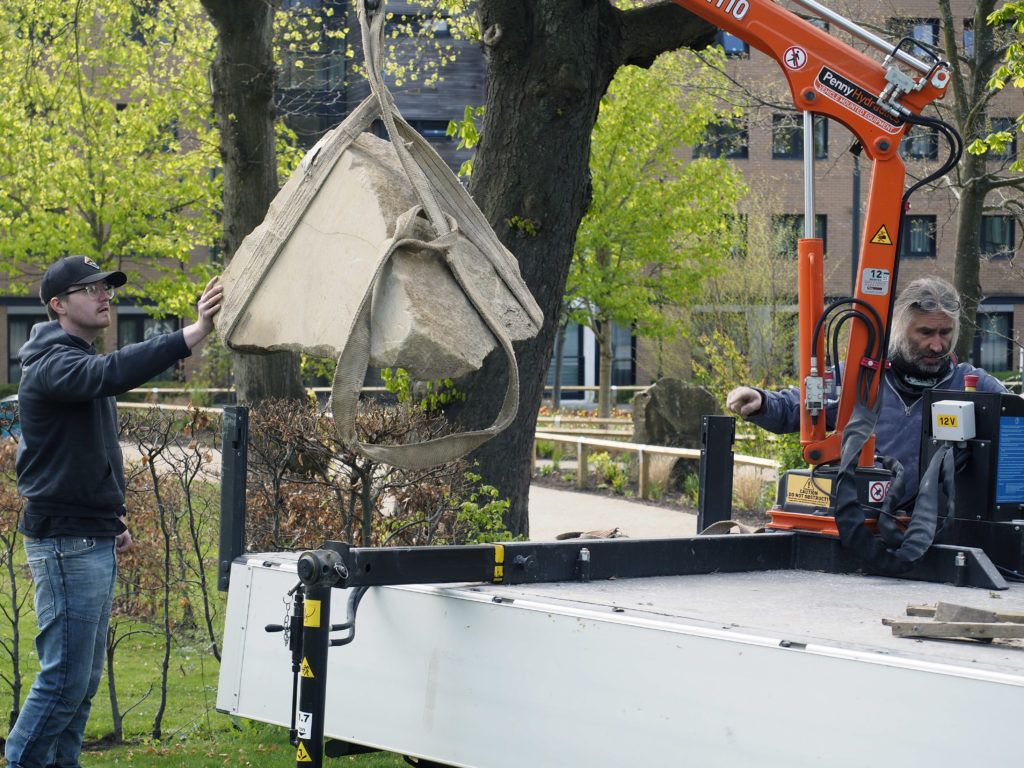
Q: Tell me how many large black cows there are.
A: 0